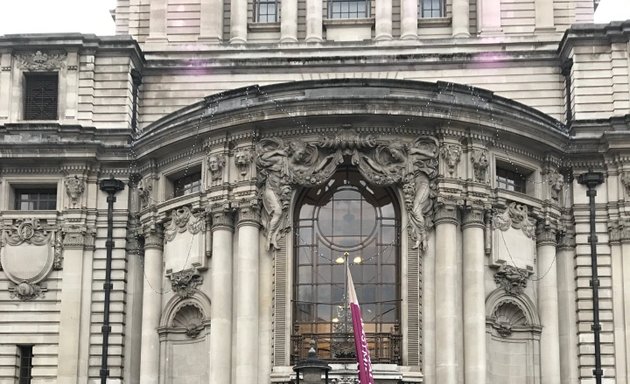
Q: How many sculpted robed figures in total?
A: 2